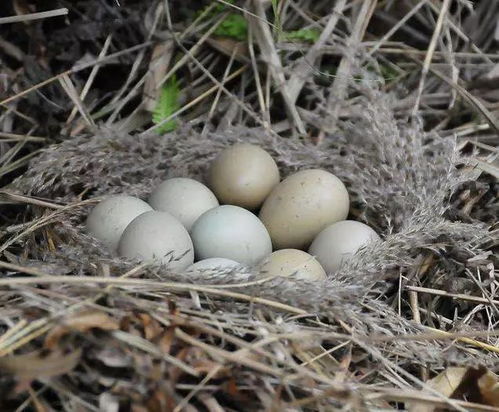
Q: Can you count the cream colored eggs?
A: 3